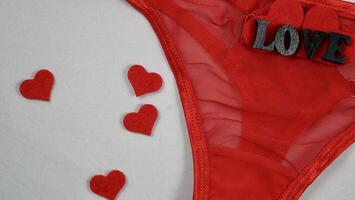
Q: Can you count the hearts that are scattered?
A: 4